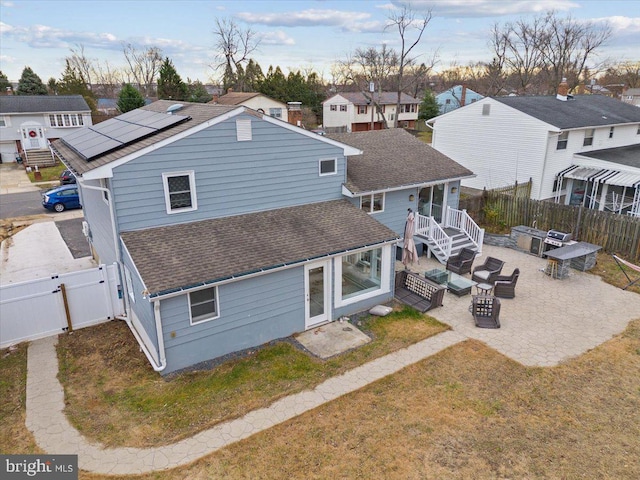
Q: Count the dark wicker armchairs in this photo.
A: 4